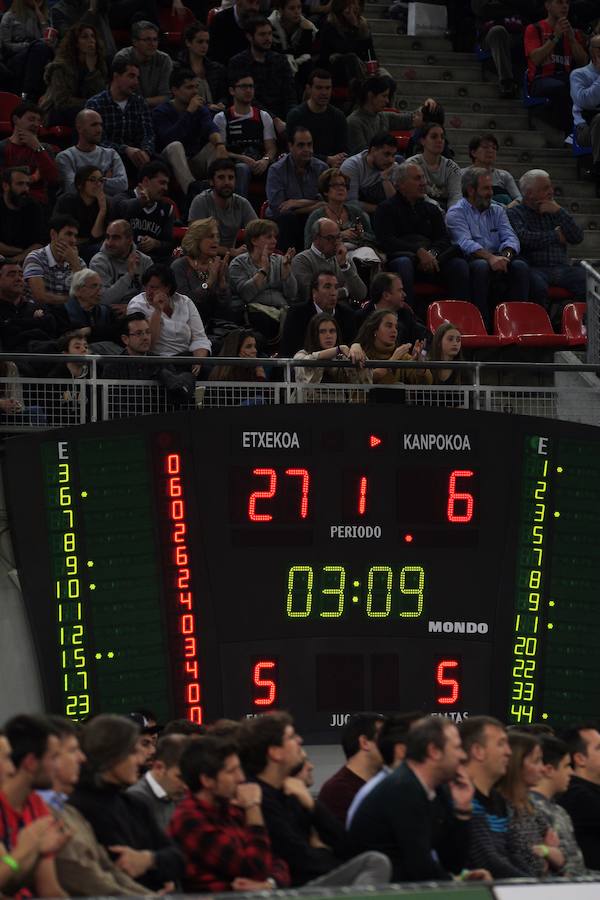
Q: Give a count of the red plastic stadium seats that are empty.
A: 3